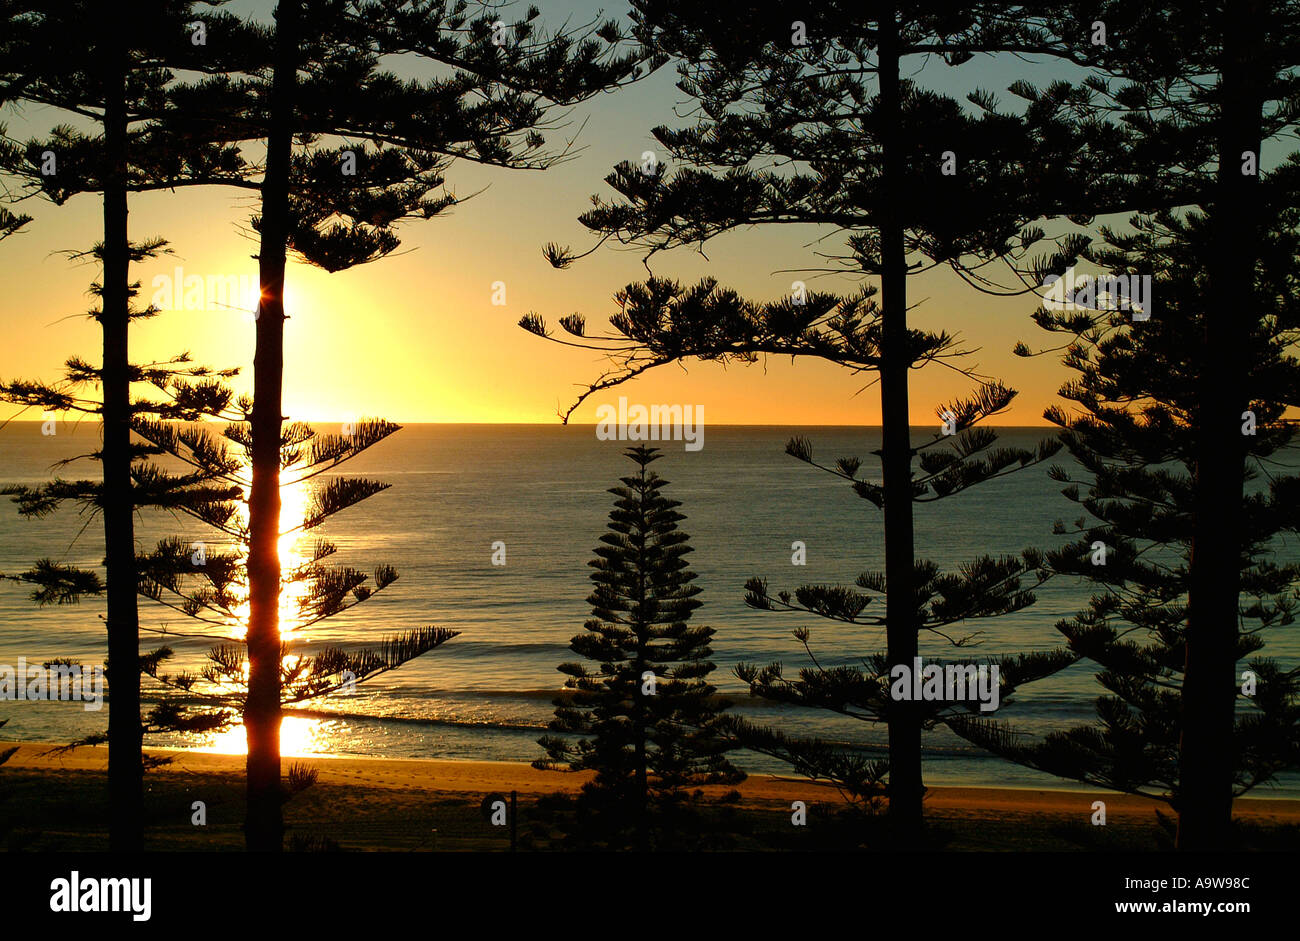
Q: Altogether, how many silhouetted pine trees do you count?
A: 5